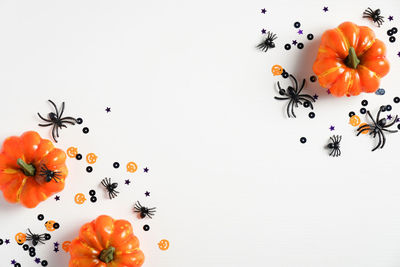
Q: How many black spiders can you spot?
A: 10